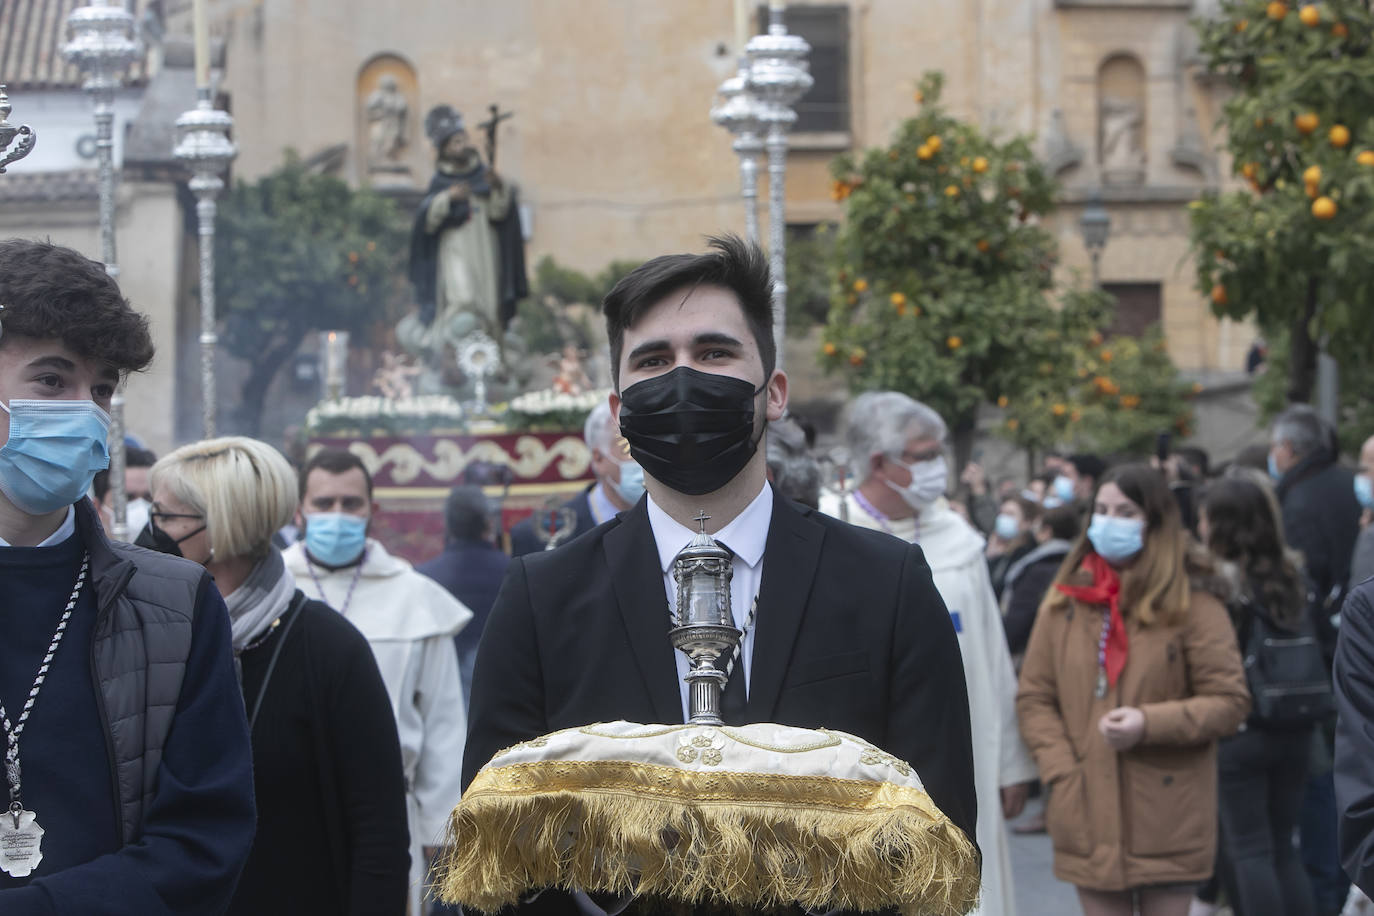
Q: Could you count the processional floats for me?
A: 1